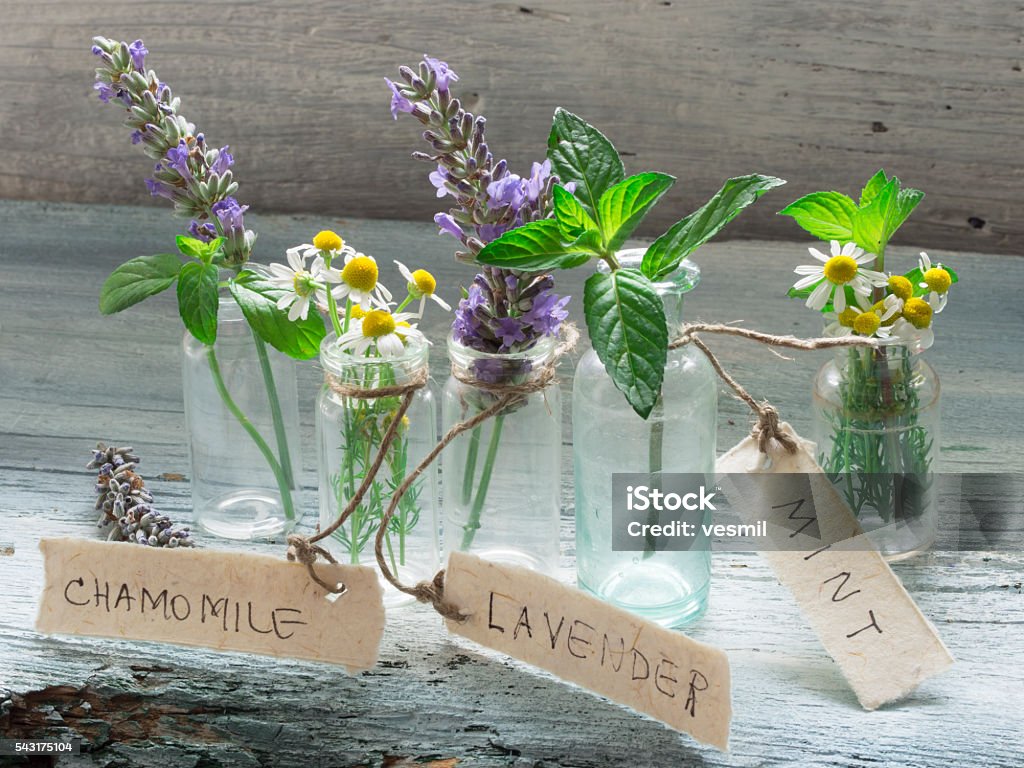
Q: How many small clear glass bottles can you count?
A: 5